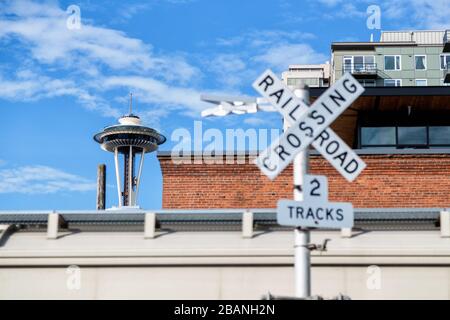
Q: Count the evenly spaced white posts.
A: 5